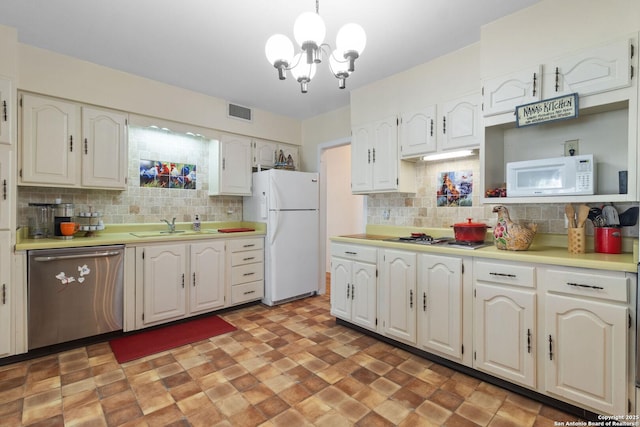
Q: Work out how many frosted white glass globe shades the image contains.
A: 5